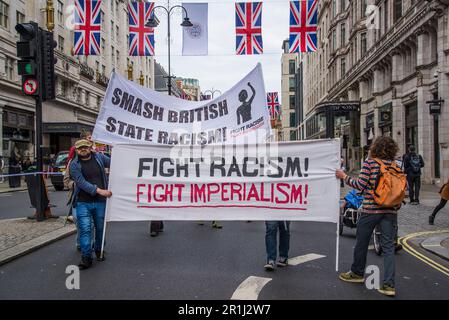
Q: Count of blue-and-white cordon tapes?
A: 1